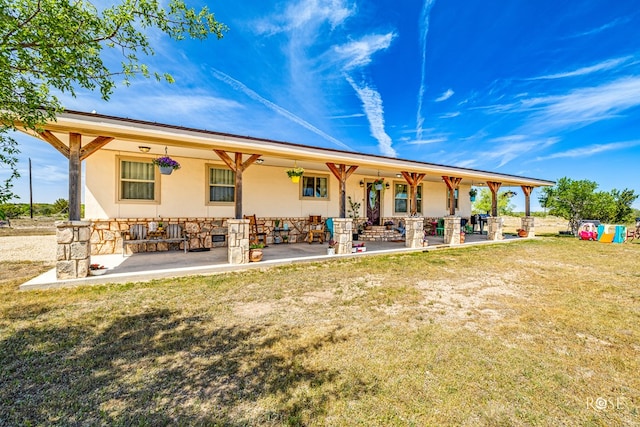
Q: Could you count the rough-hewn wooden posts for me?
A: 7